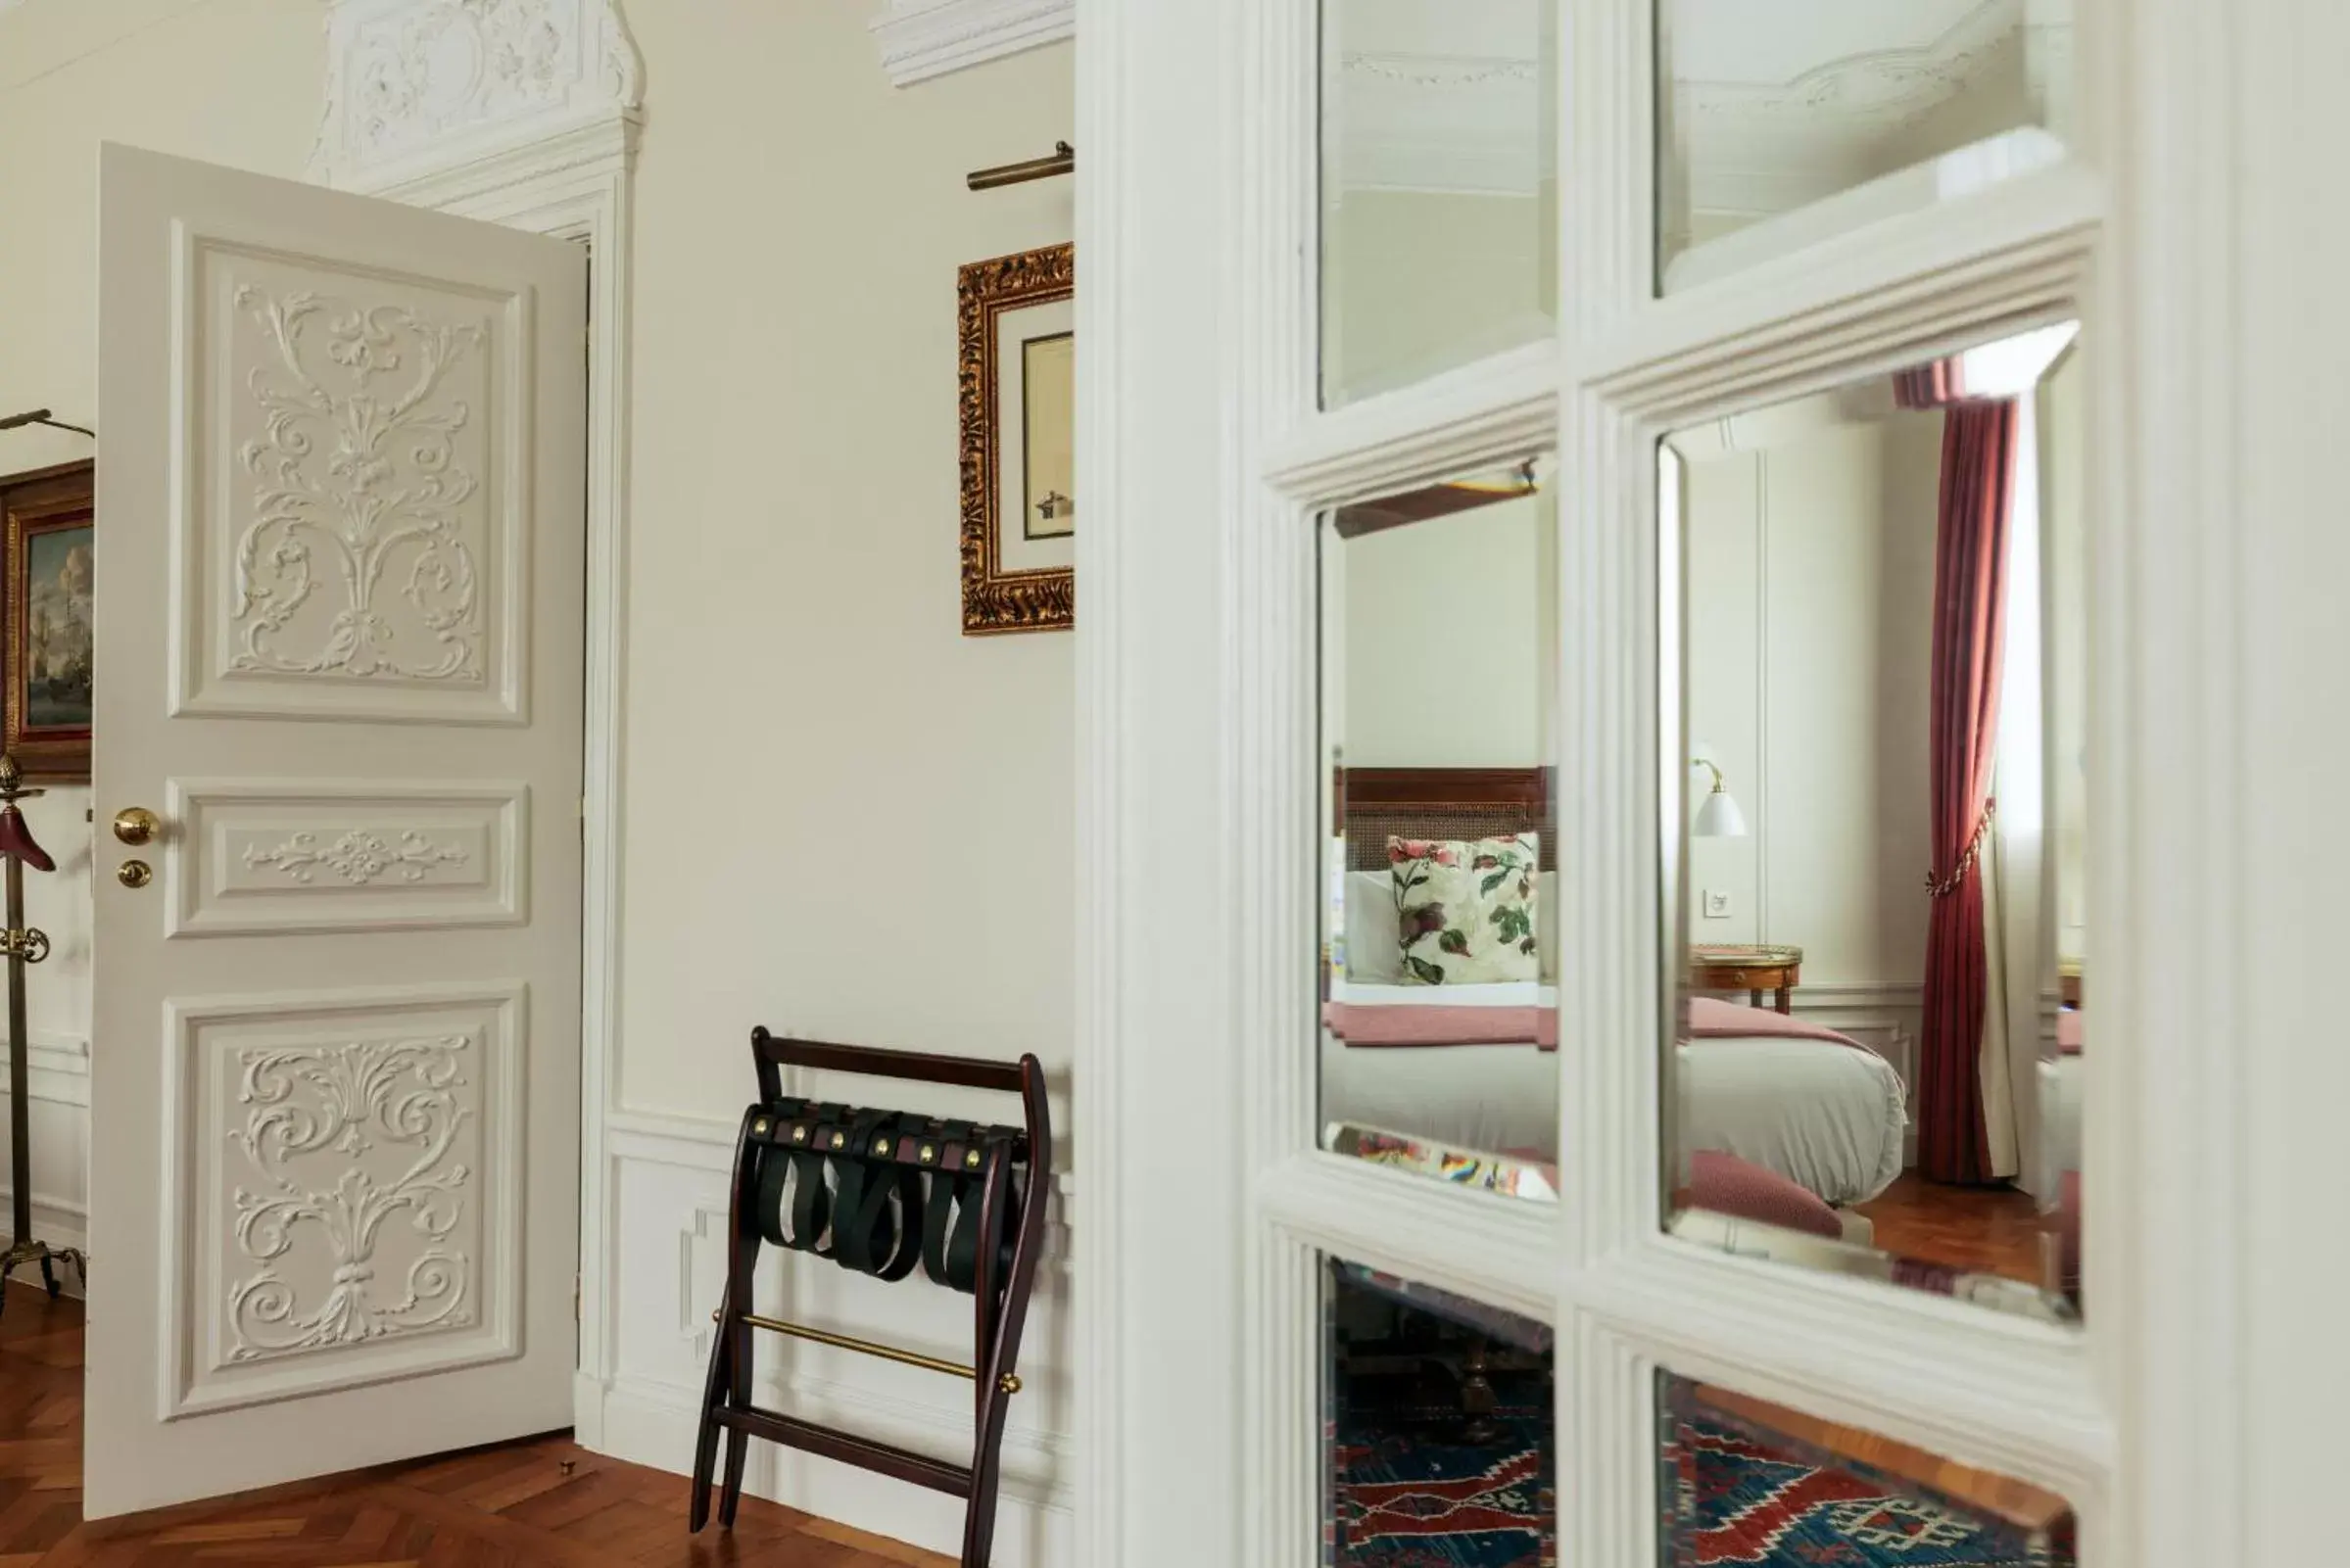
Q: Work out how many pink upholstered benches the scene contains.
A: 1